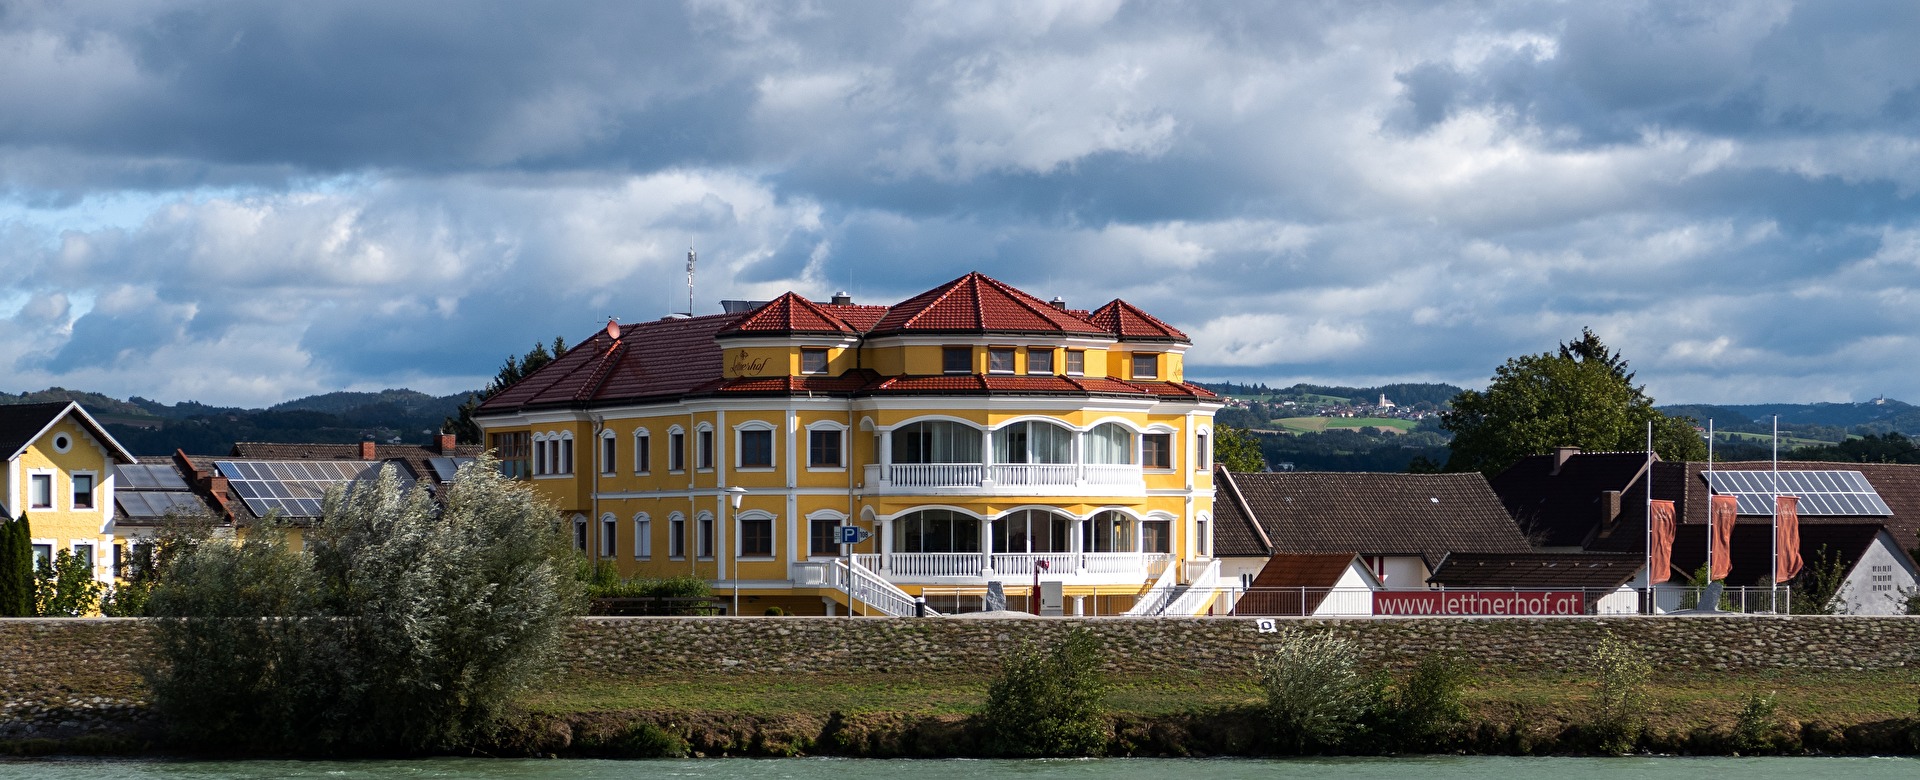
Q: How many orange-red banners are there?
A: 3